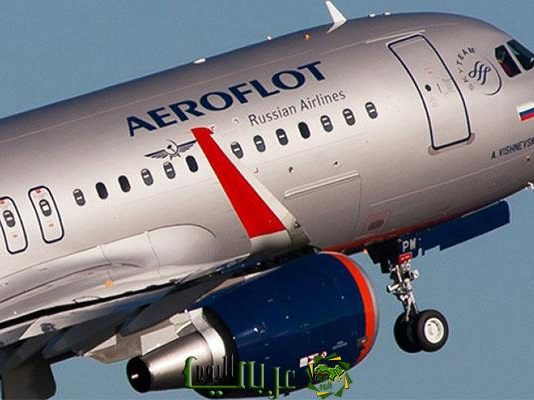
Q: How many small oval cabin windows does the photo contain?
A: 15